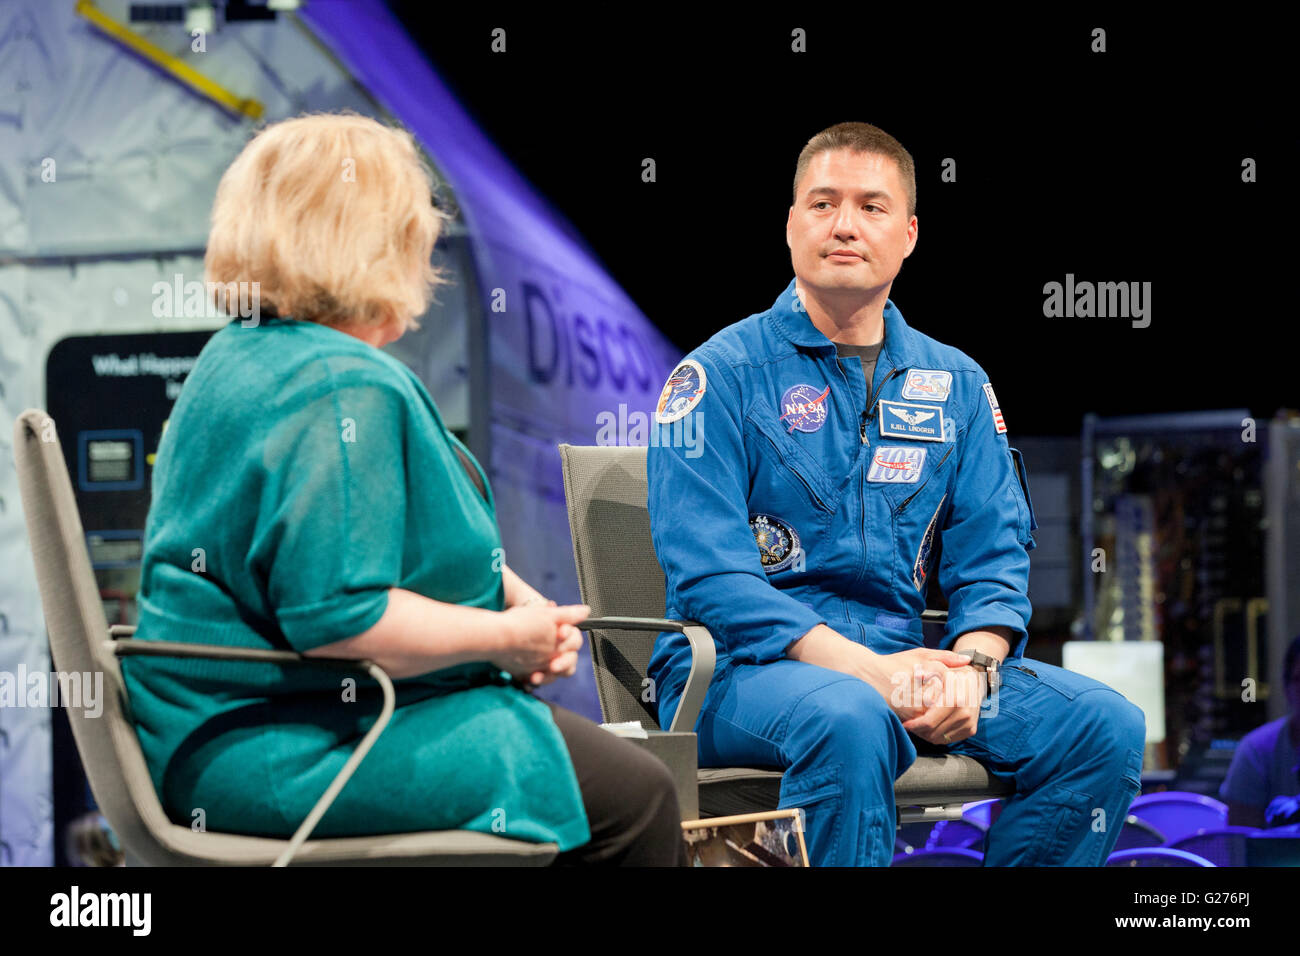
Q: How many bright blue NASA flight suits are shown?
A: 1